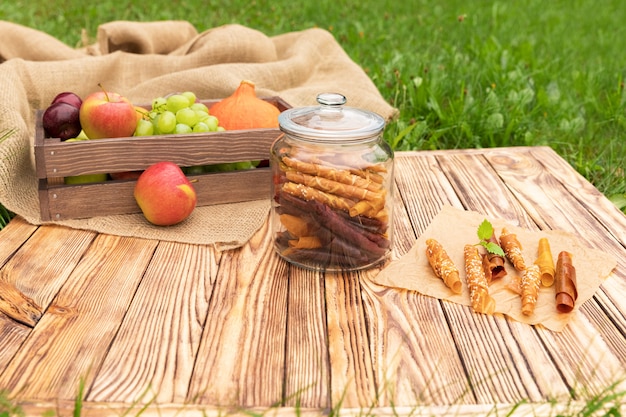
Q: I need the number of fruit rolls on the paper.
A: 7